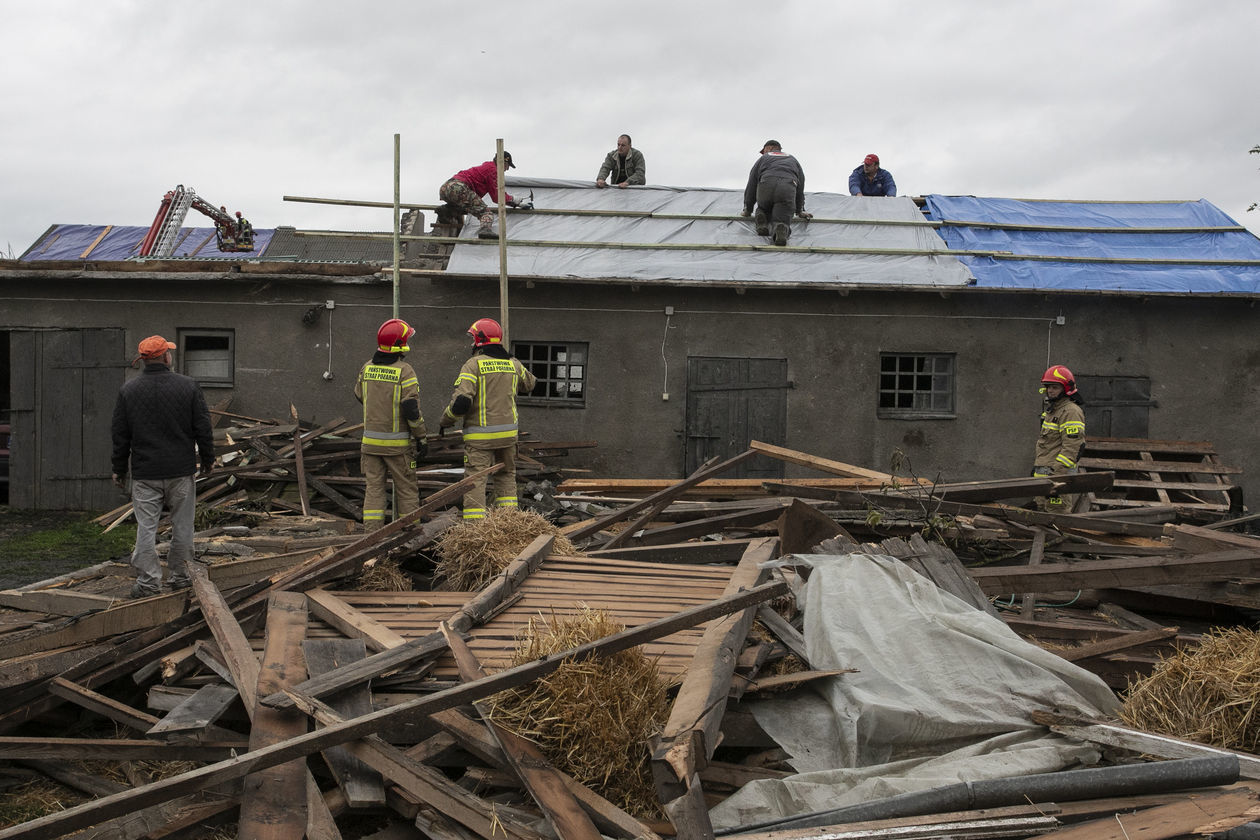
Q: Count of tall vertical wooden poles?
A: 2